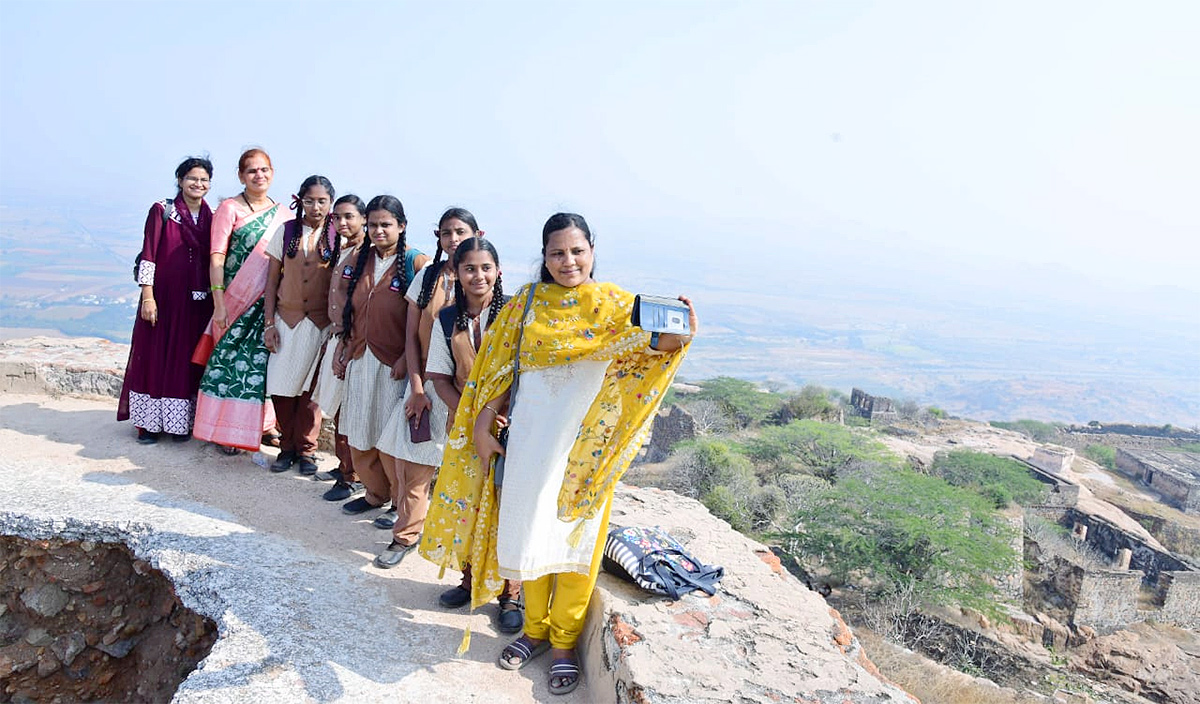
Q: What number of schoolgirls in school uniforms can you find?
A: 5